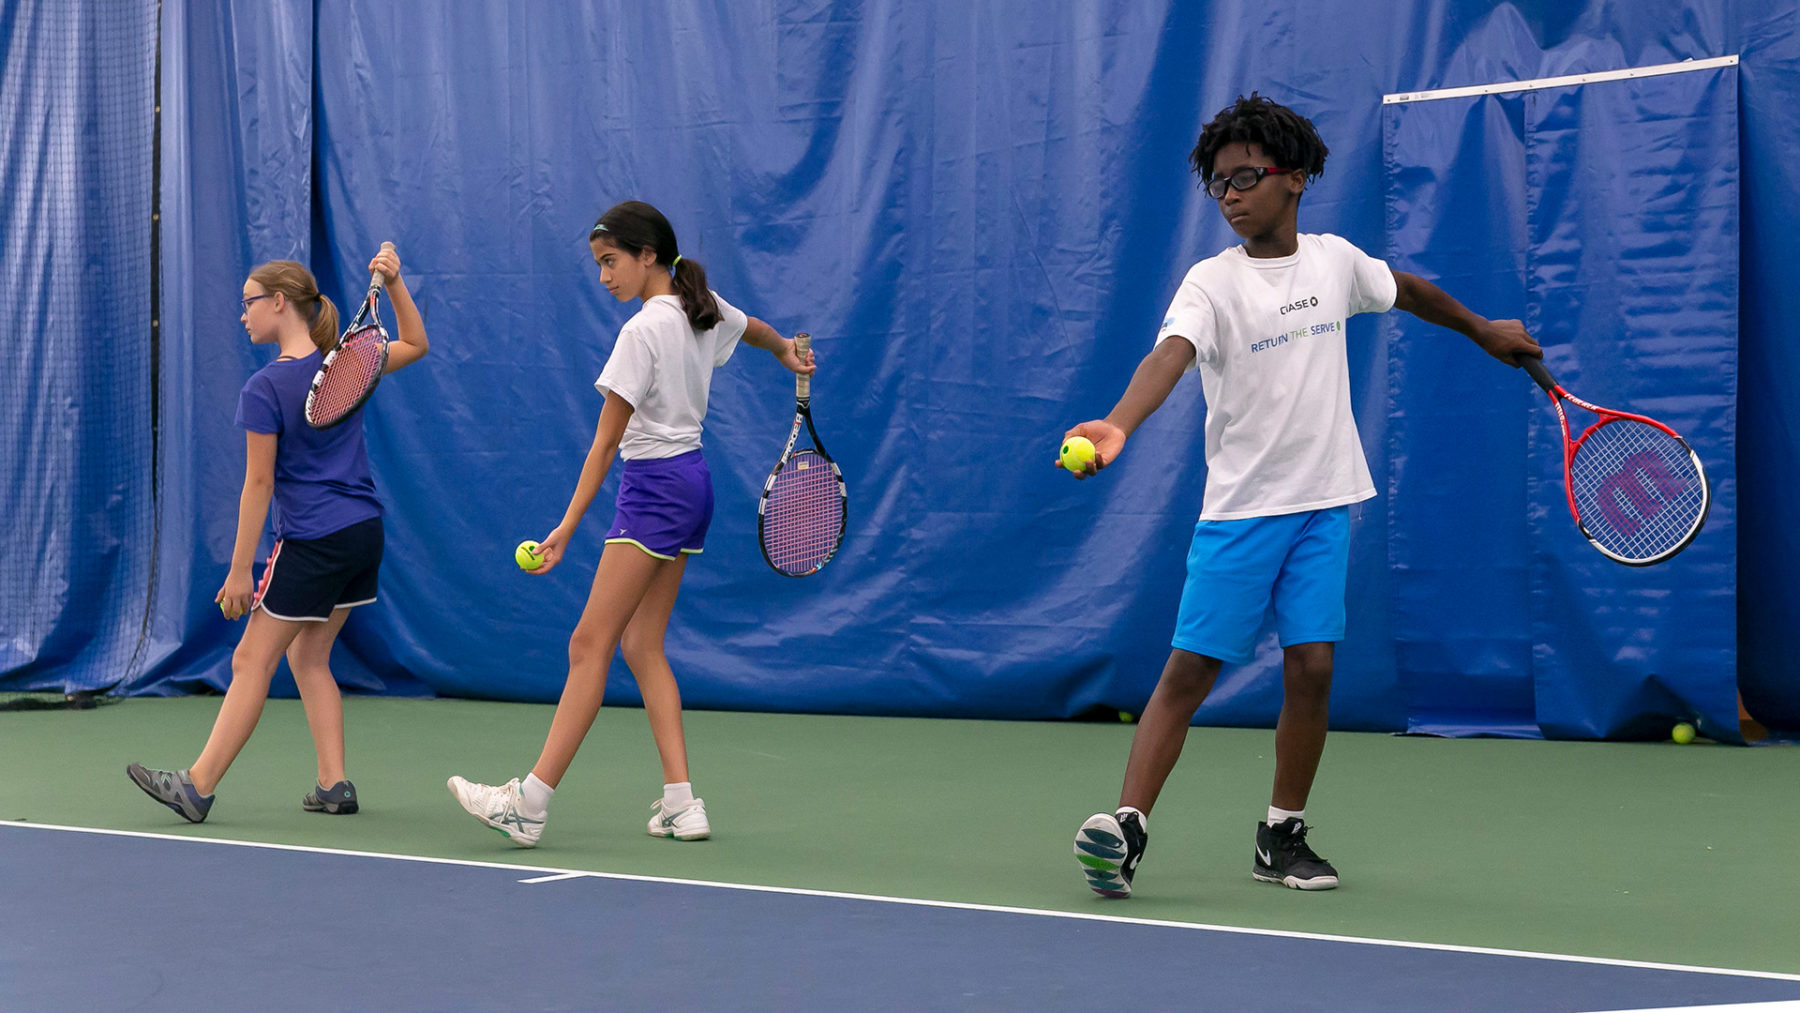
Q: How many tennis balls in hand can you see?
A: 3